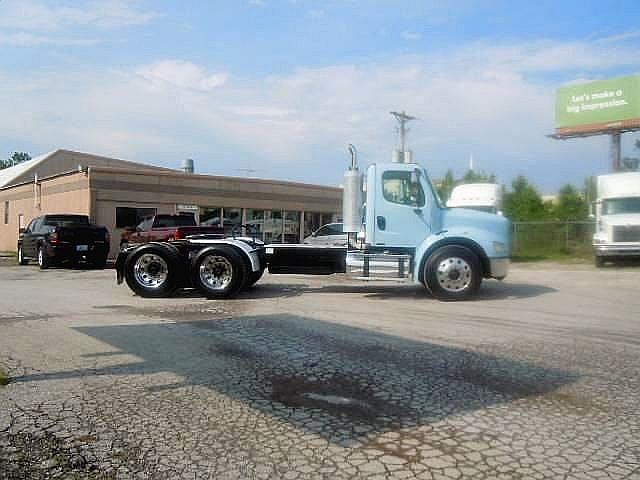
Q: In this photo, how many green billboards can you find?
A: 1